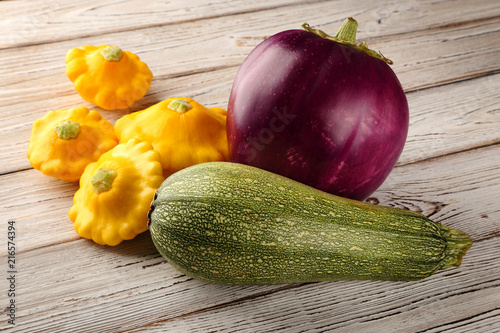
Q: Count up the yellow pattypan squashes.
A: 4